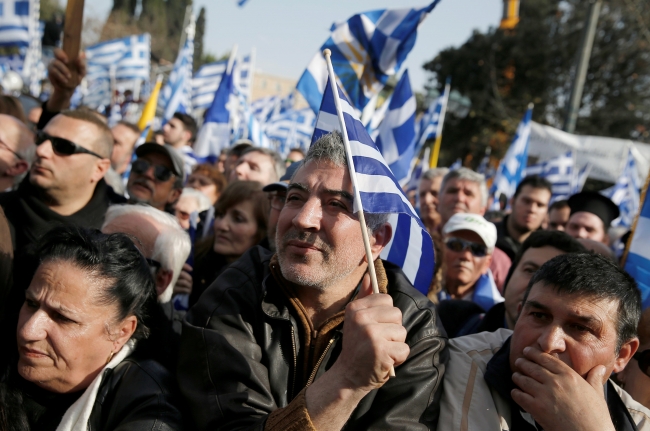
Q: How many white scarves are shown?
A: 1